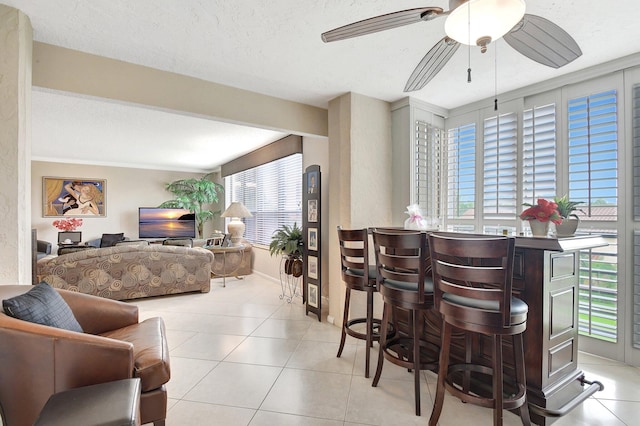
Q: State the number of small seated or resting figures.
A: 0